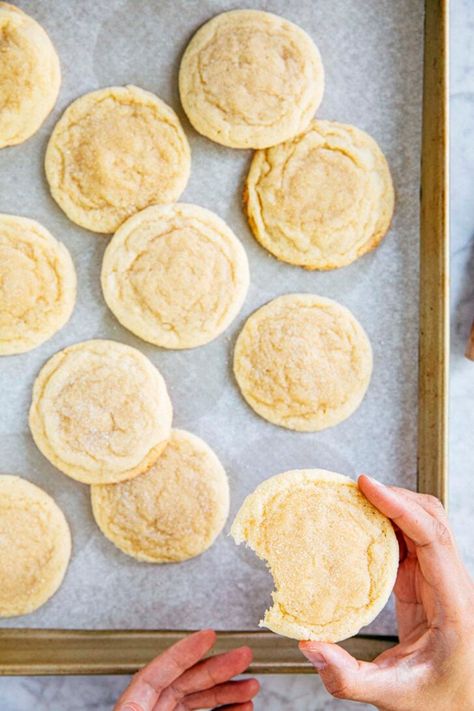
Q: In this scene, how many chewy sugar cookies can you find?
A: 11